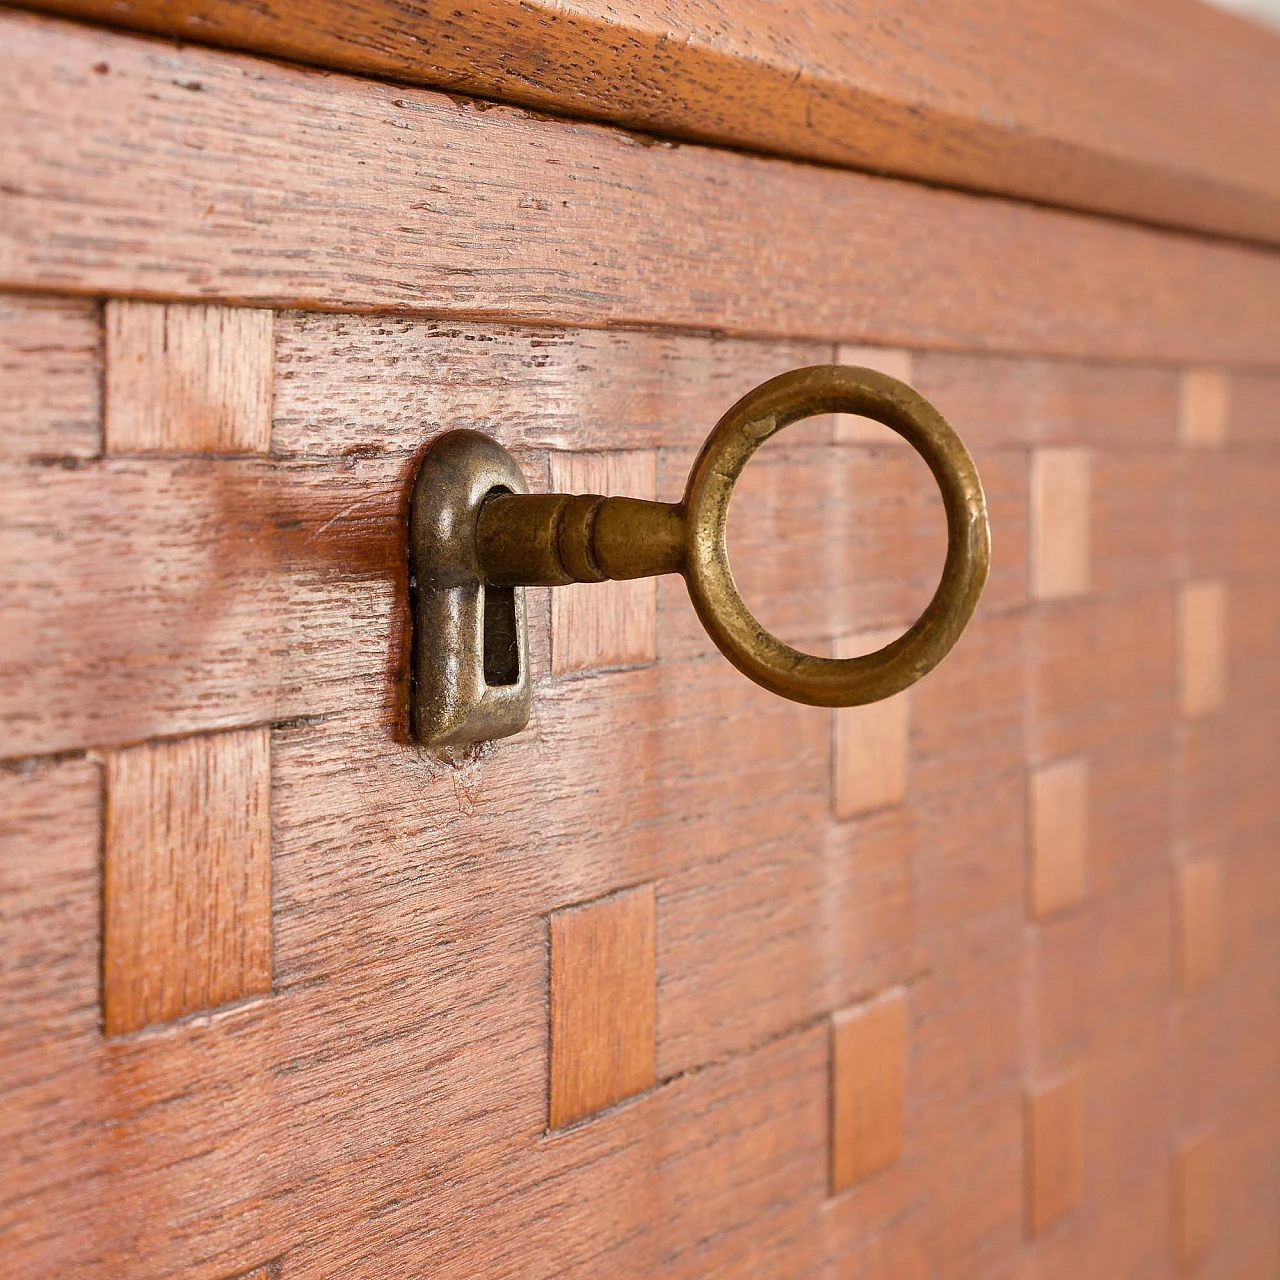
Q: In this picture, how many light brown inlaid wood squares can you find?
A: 14